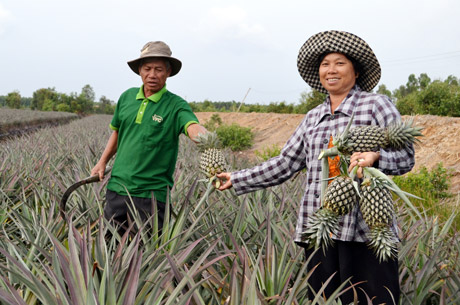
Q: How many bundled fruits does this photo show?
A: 3